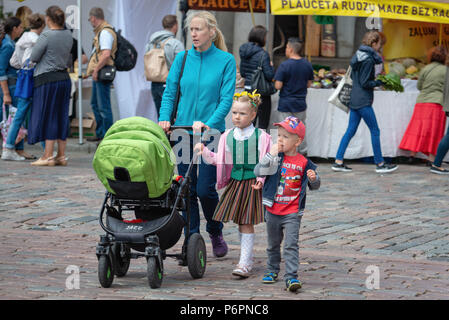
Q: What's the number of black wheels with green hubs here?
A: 3